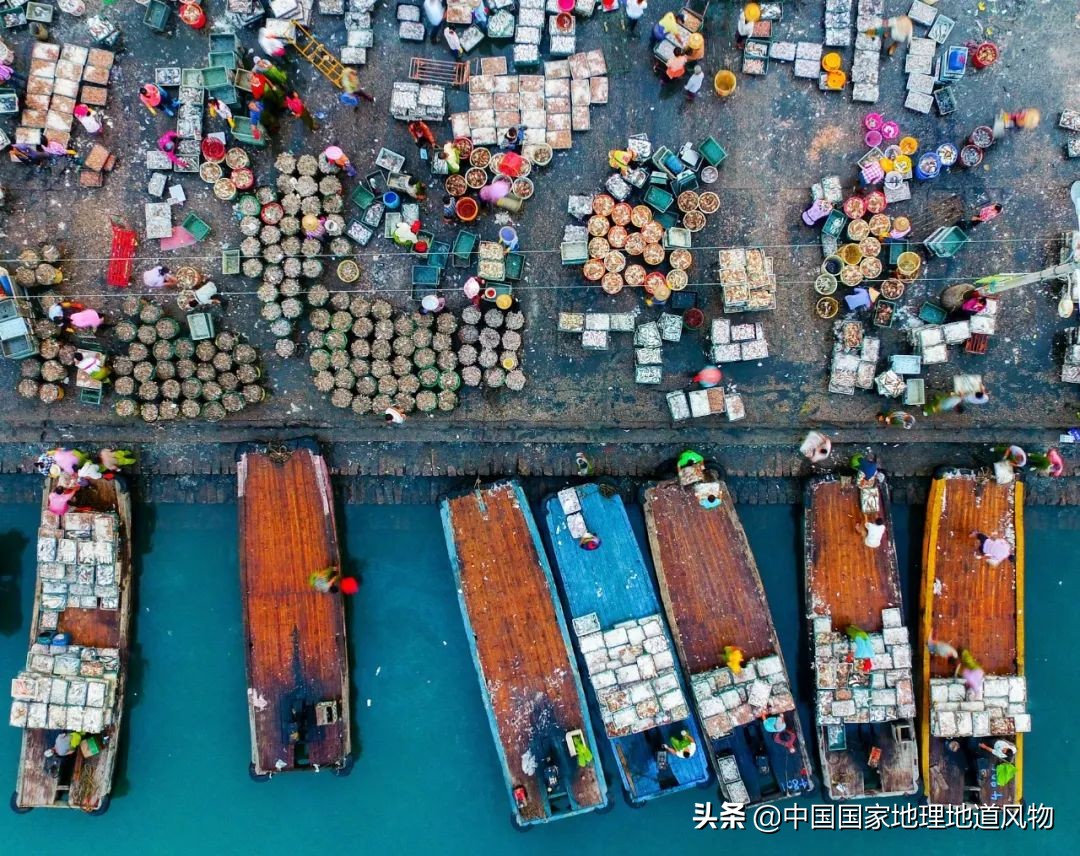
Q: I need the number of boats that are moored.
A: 7